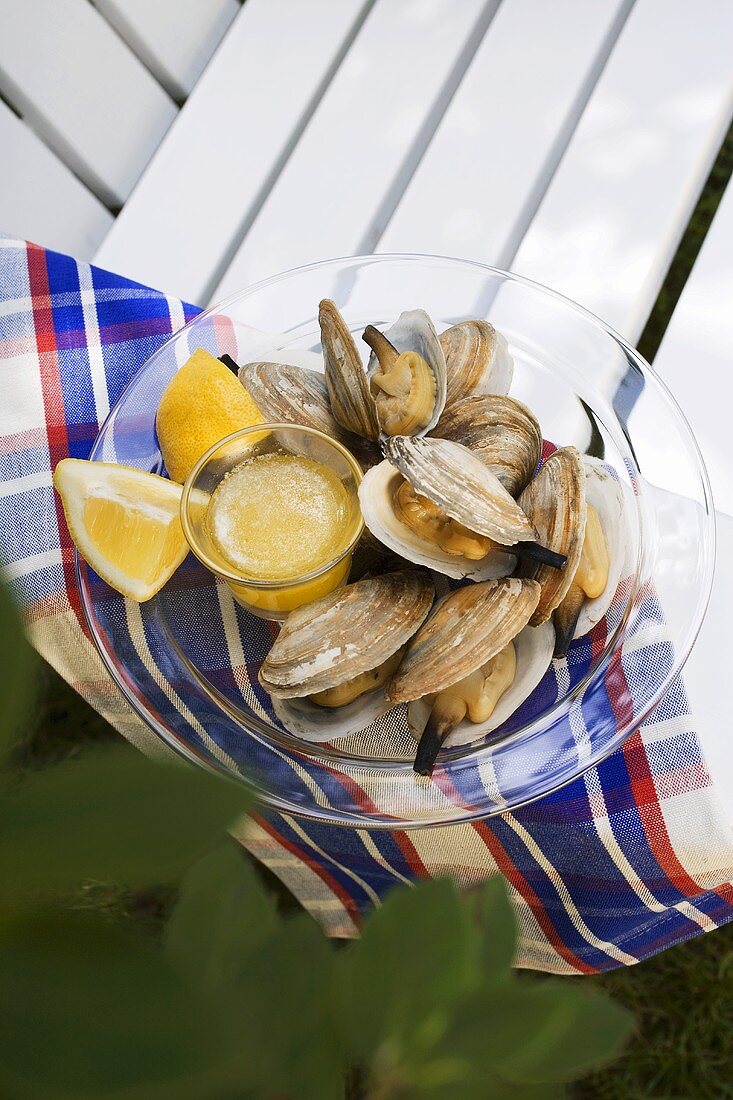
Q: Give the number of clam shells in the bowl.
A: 8